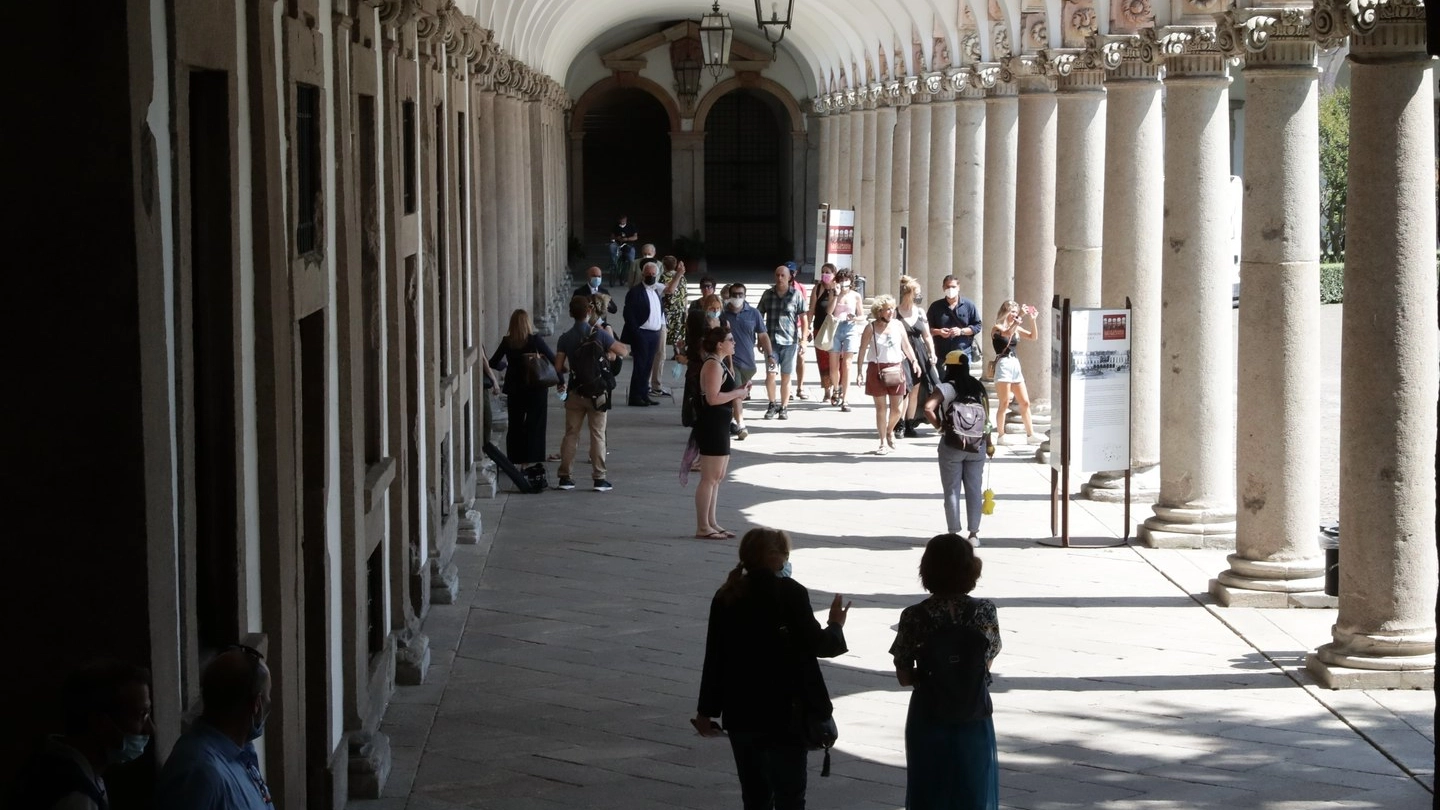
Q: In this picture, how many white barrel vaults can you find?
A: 1